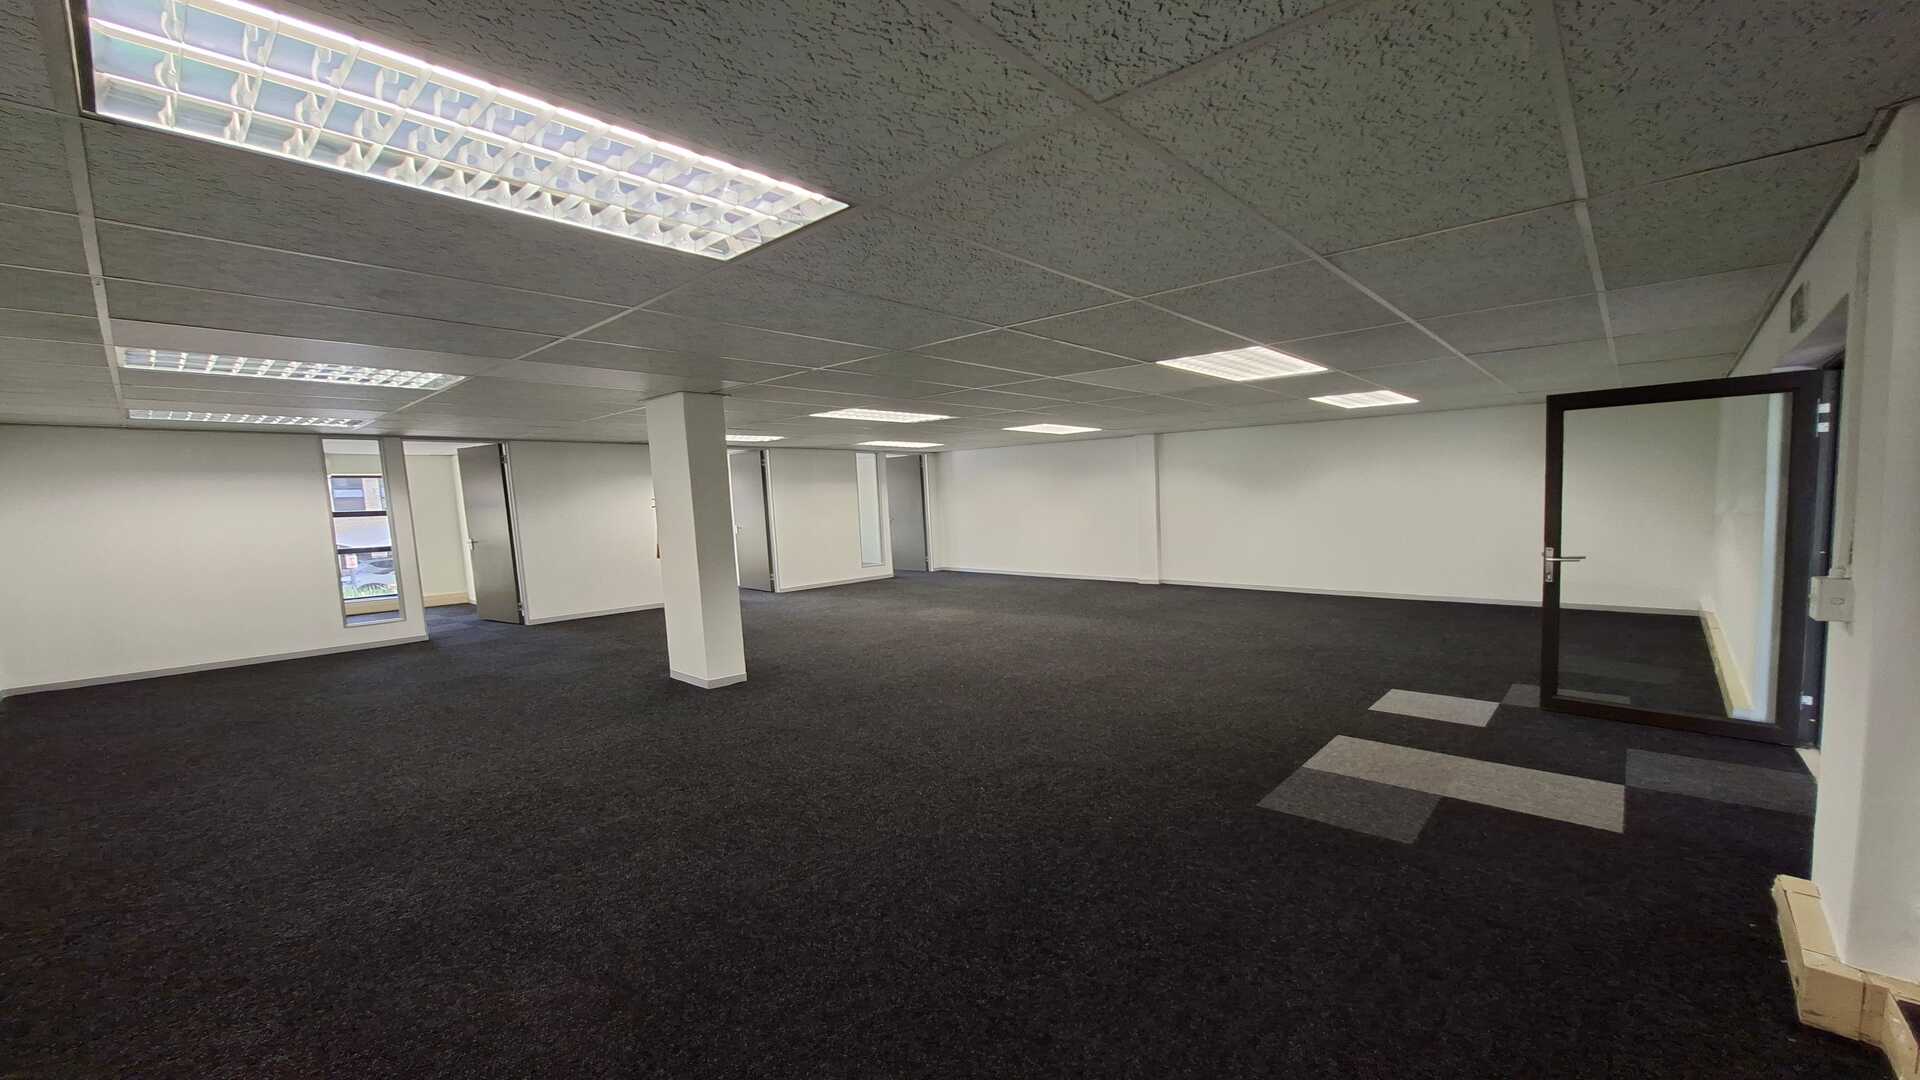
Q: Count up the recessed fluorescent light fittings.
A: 9